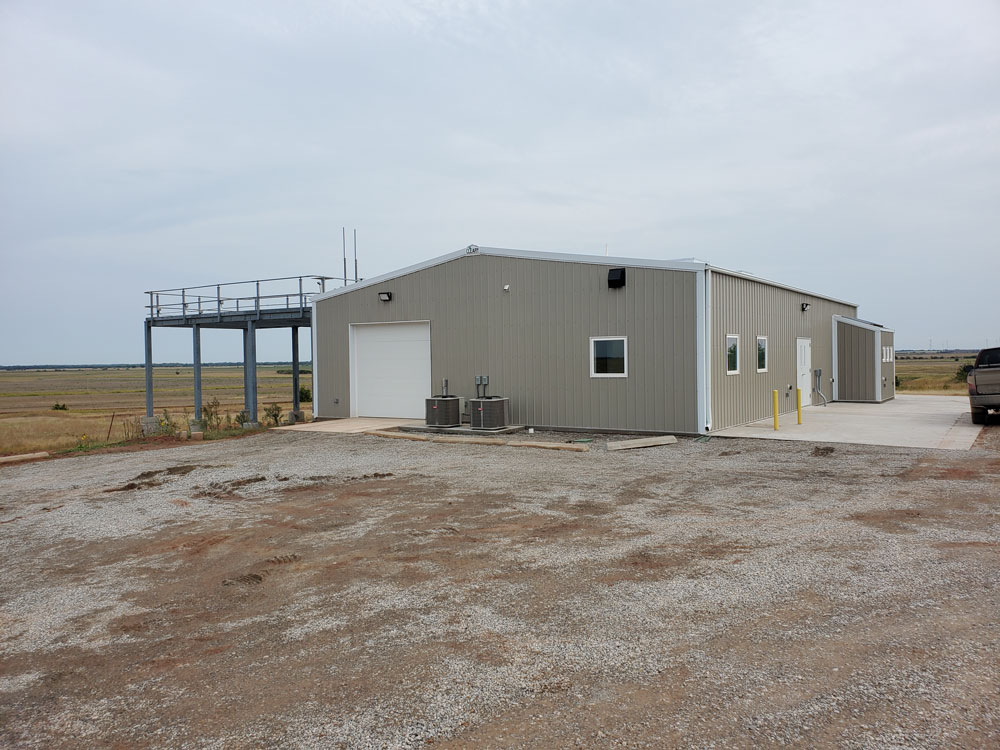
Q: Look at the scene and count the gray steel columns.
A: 5